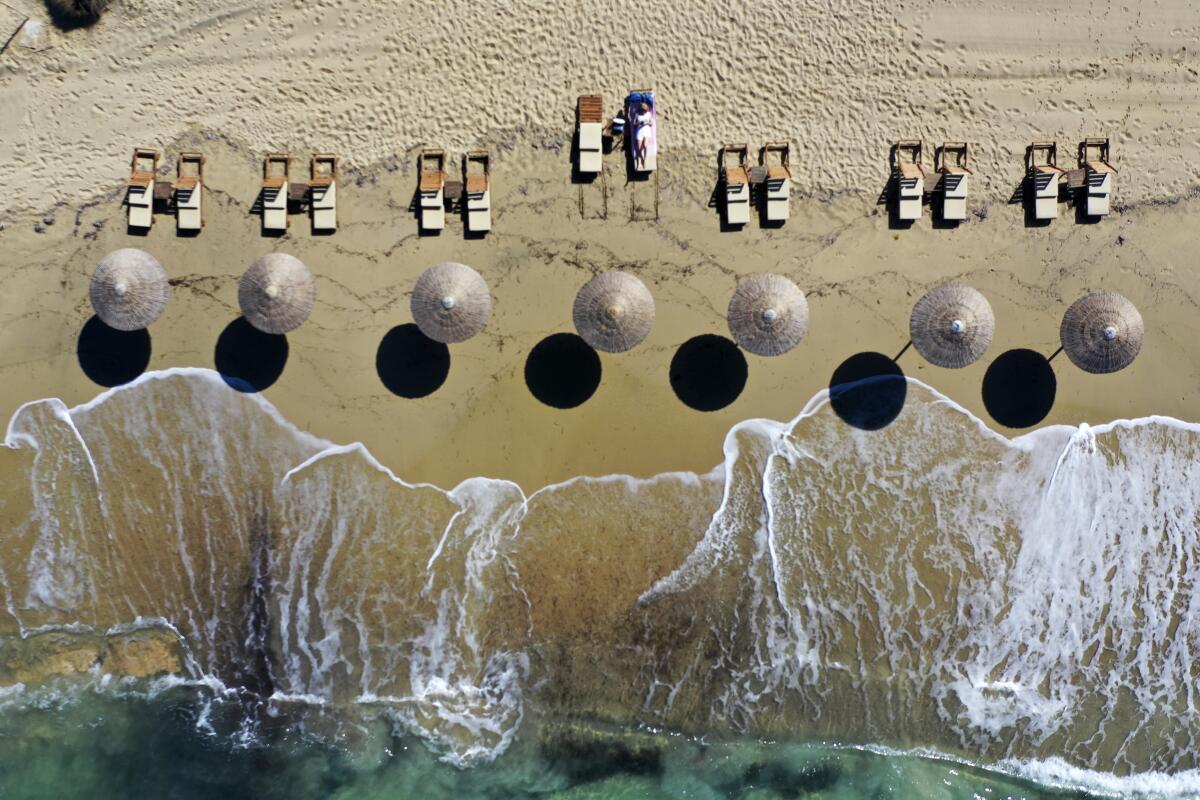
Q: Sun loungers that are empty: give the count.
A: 13